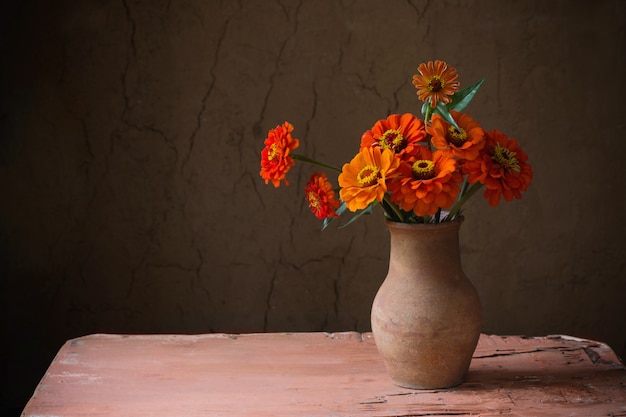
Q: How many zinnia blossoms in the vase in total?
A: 8